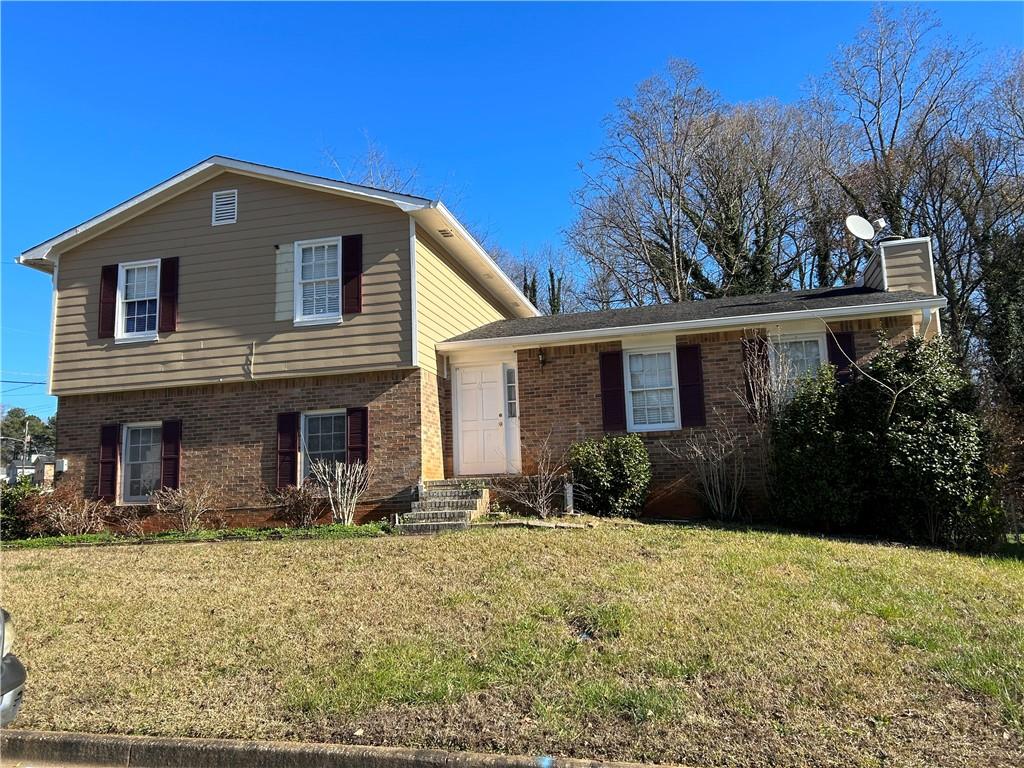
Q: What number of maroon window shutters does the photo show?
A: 11